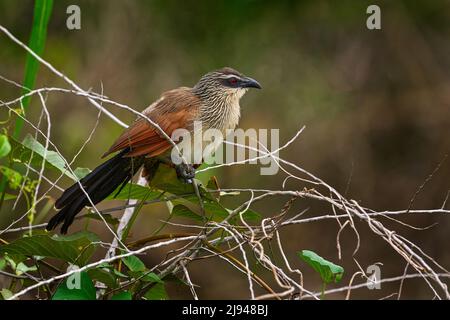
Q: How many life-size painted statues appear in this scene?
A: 0